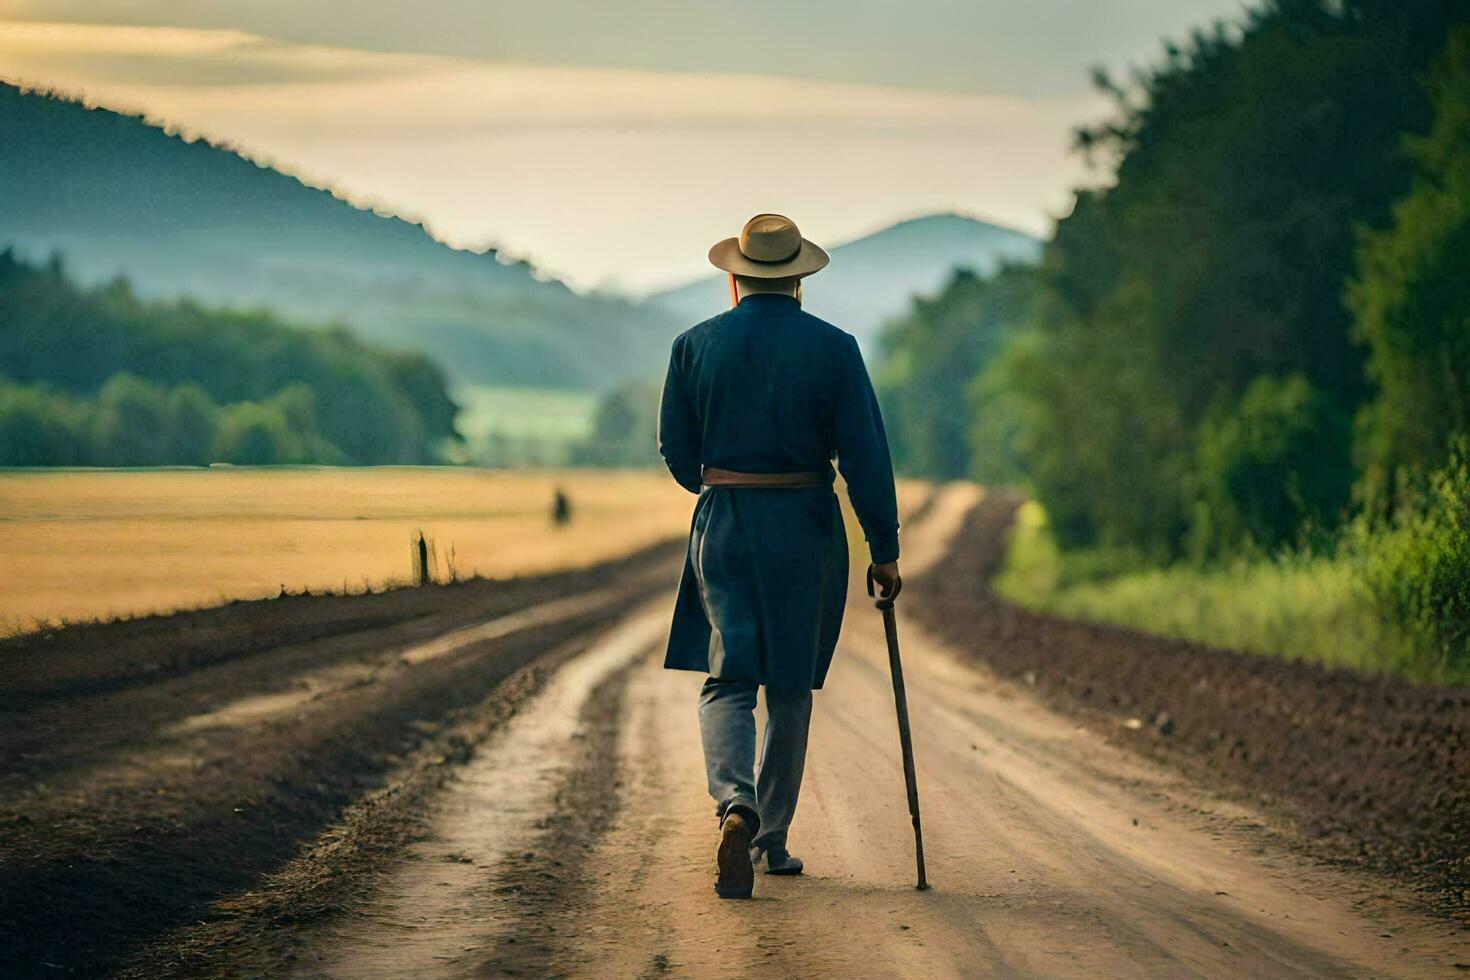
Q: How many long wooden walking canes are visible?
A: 1